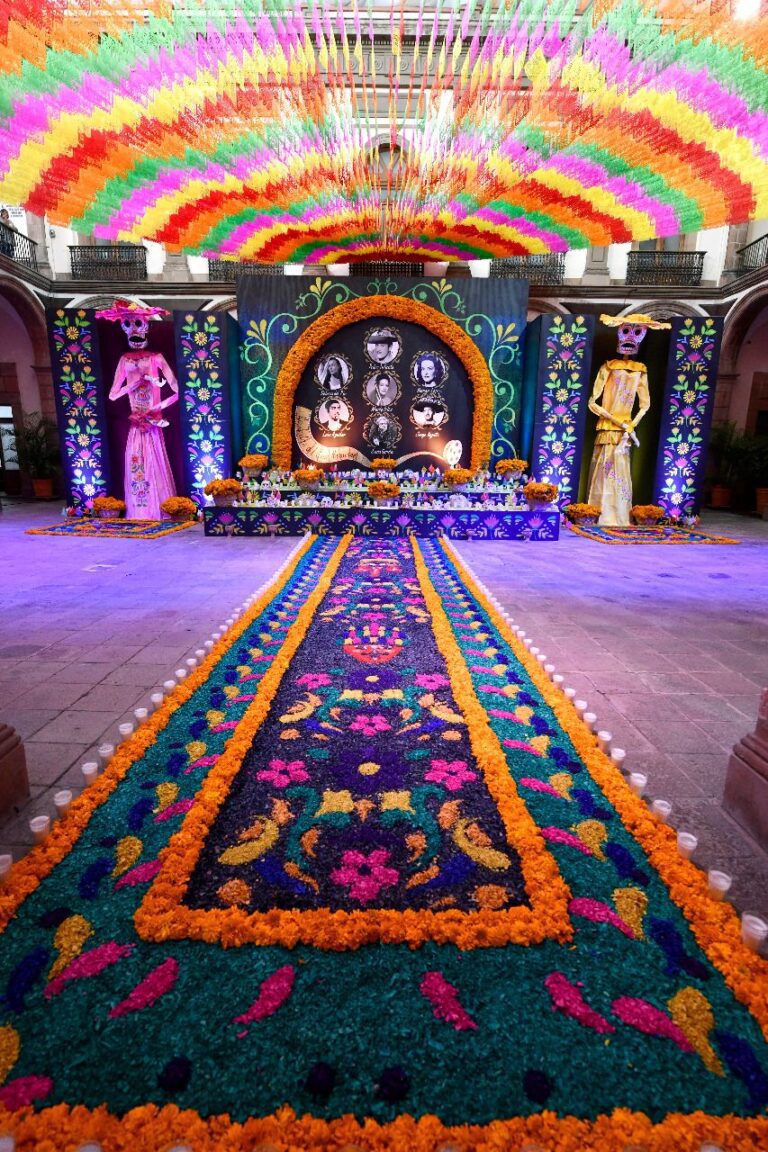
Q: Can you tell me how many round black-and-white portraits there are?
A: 7